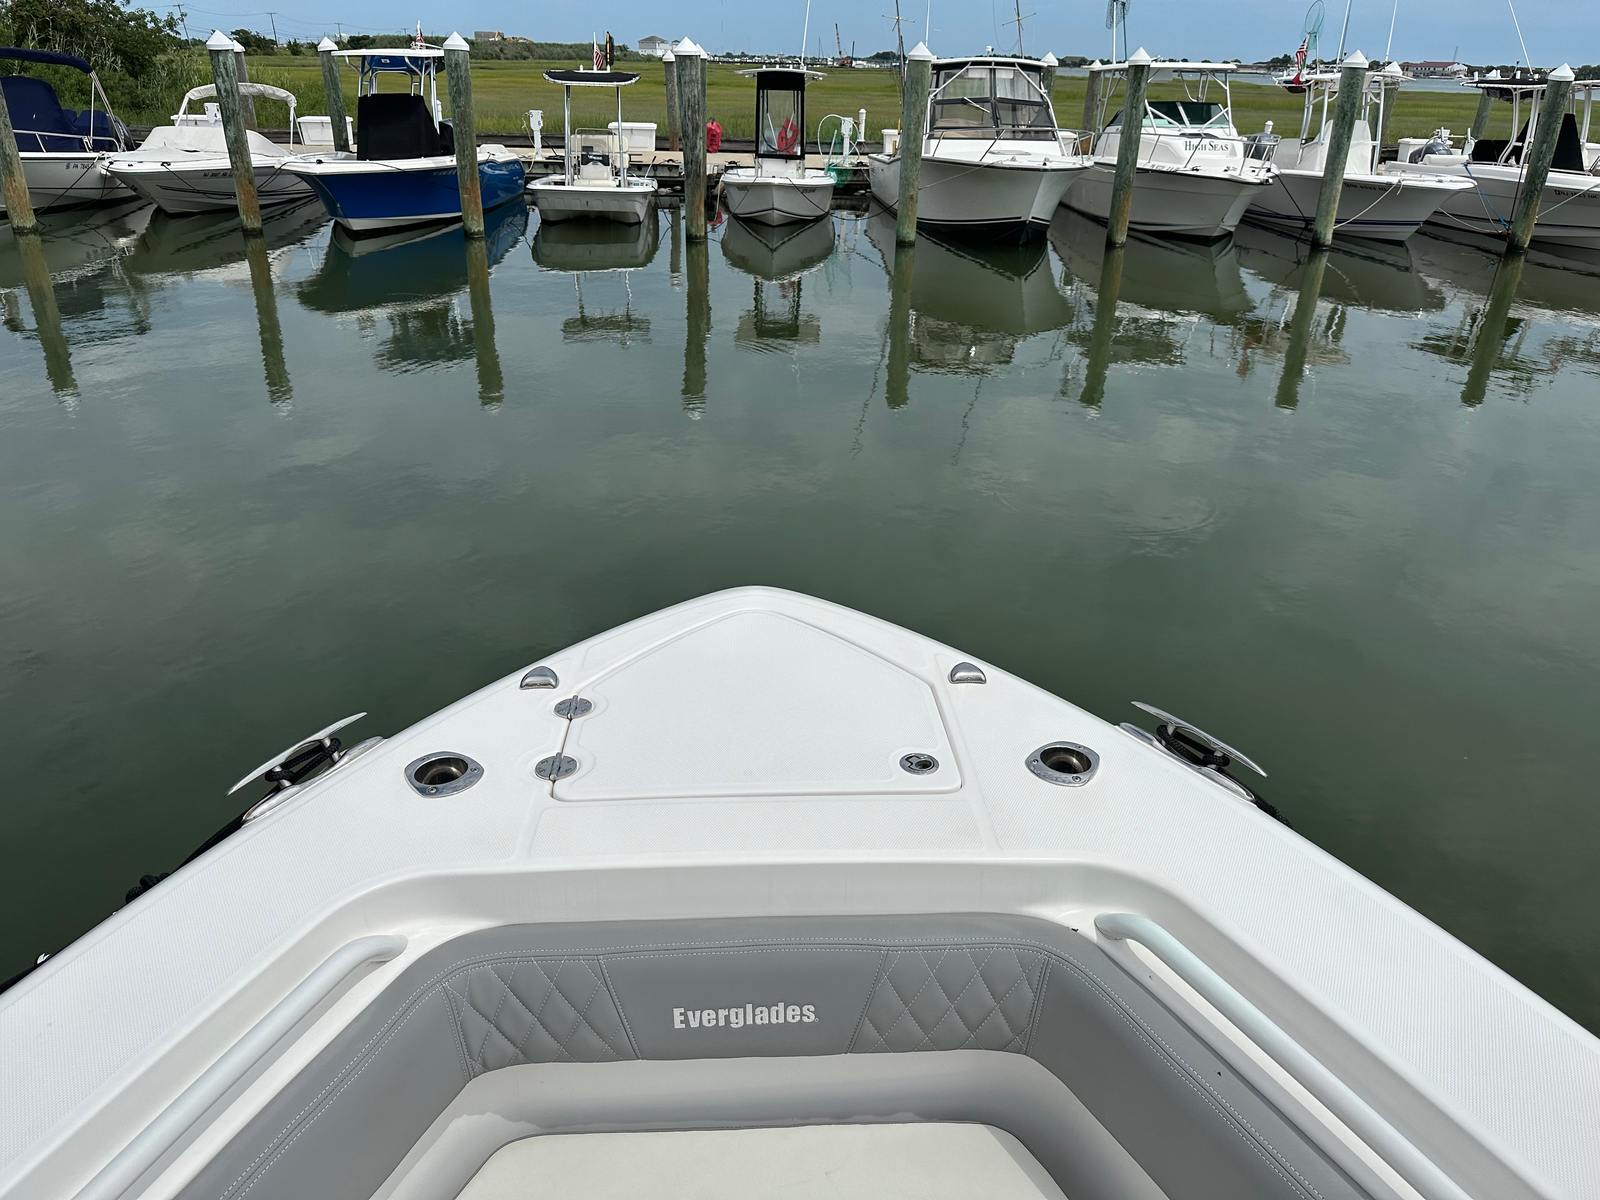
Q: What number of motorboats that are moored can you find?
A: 9